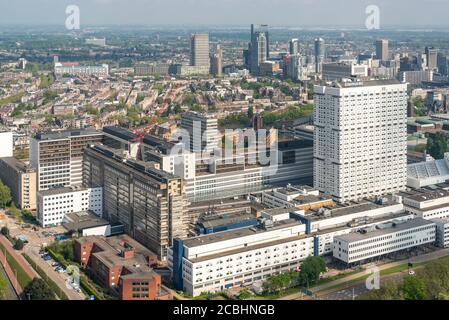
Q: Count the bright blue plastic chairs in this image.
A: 0